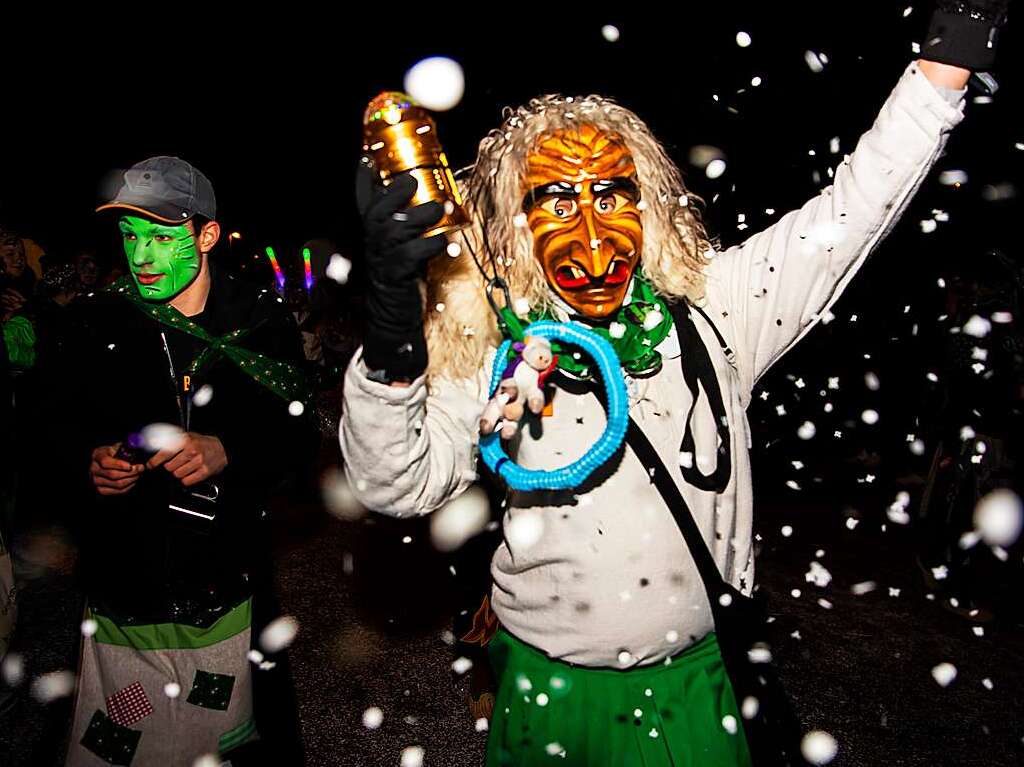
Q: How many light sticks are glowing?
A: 2